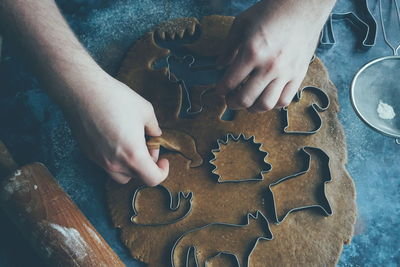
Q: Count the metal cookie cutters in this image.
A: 7